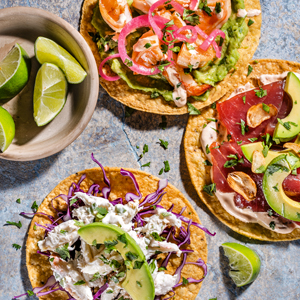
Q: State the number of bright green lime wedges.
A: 5